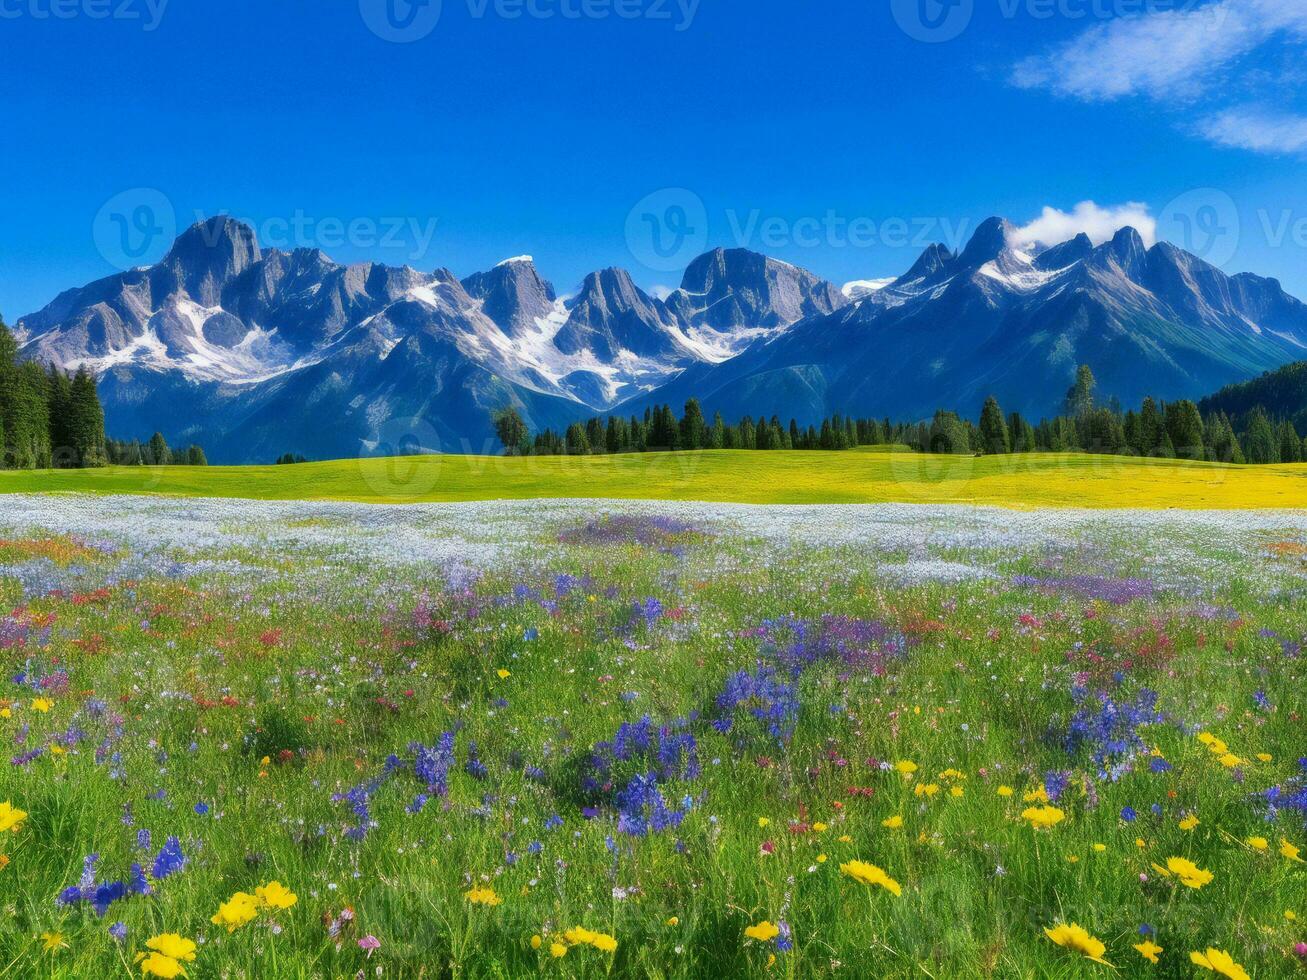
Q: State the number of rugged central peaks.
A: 3